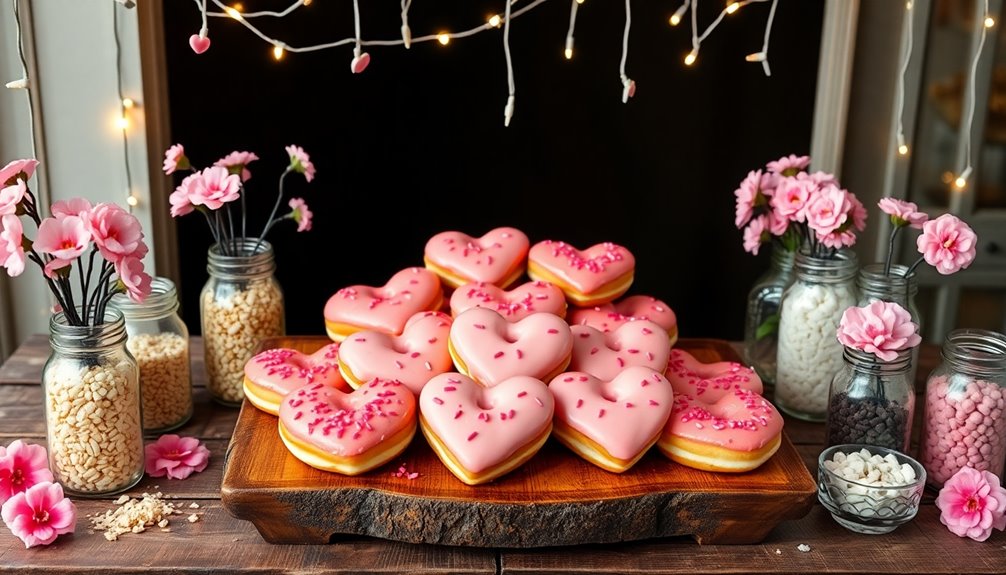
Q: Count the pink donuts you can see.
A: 14